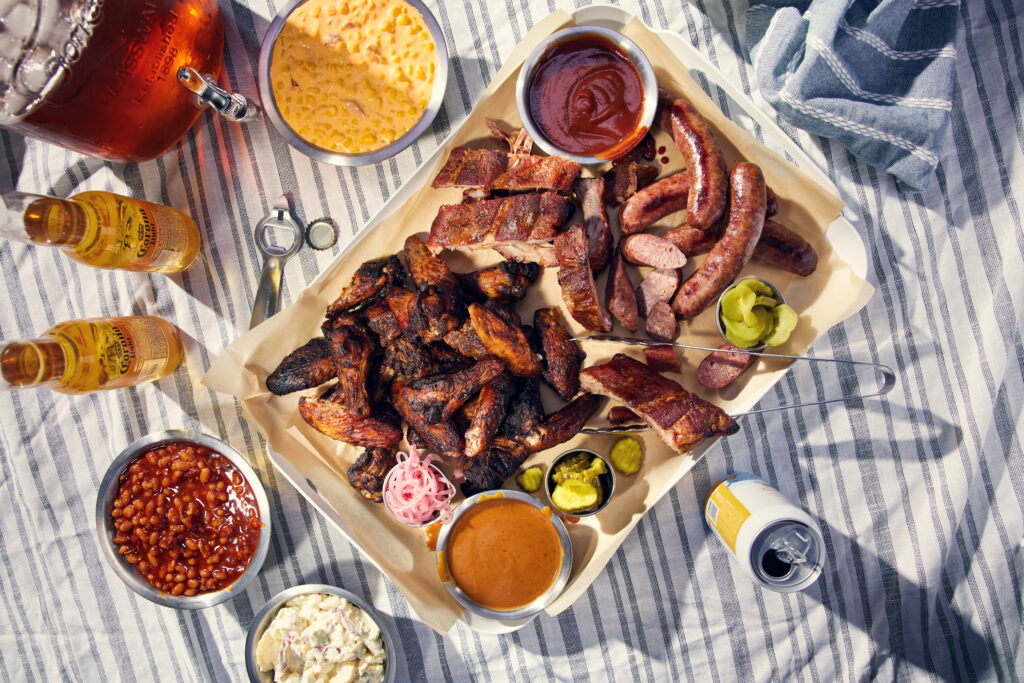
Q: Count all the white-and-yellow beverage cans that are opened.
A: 1